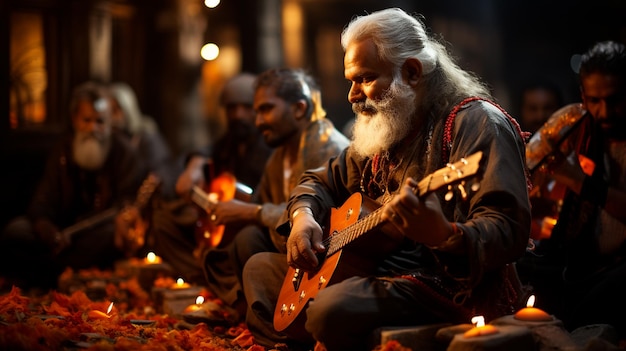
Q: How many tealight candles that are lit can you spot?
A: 6